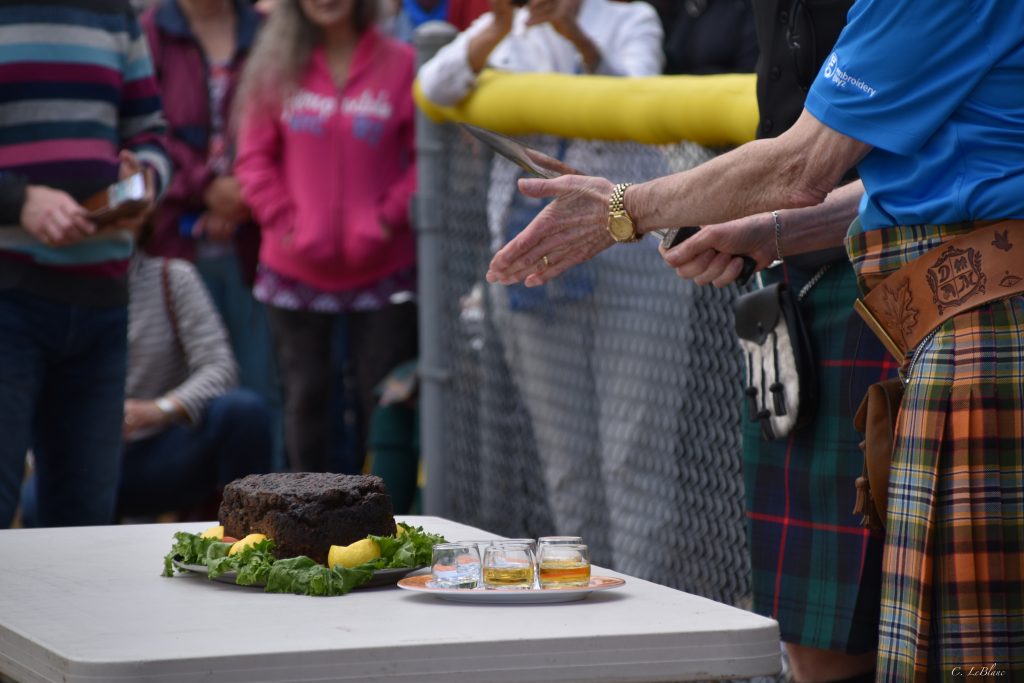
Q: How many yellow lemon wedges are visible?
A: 4